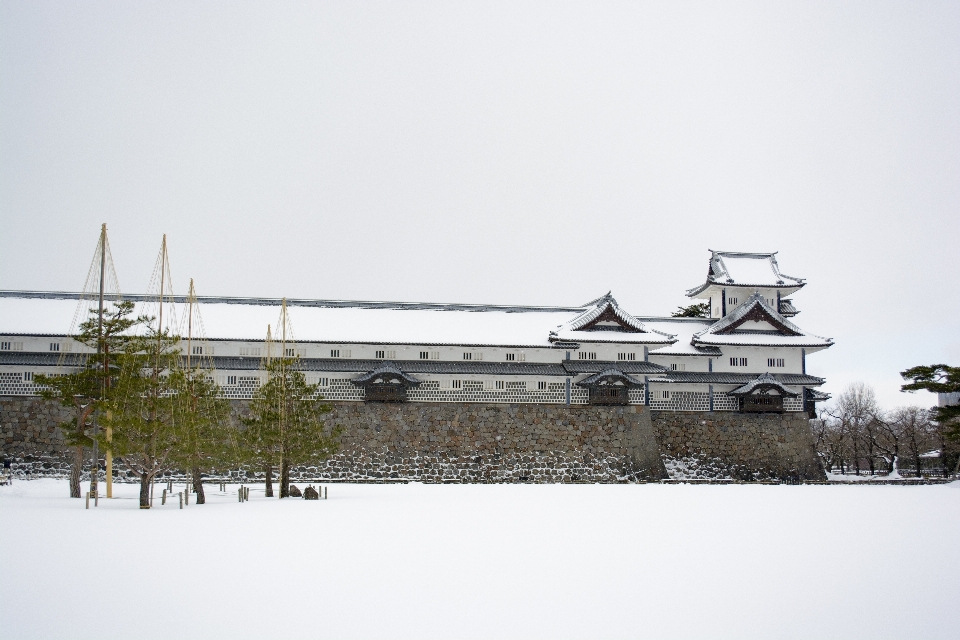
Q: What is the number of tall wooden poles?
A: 5